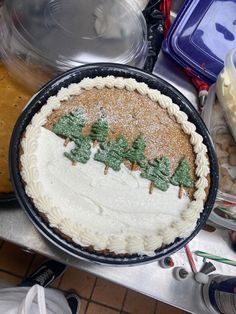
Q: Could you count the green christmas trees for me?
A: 7